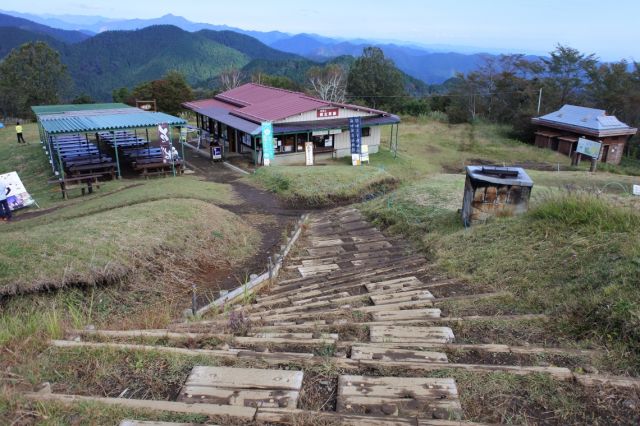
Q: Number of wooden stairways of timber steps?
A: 1